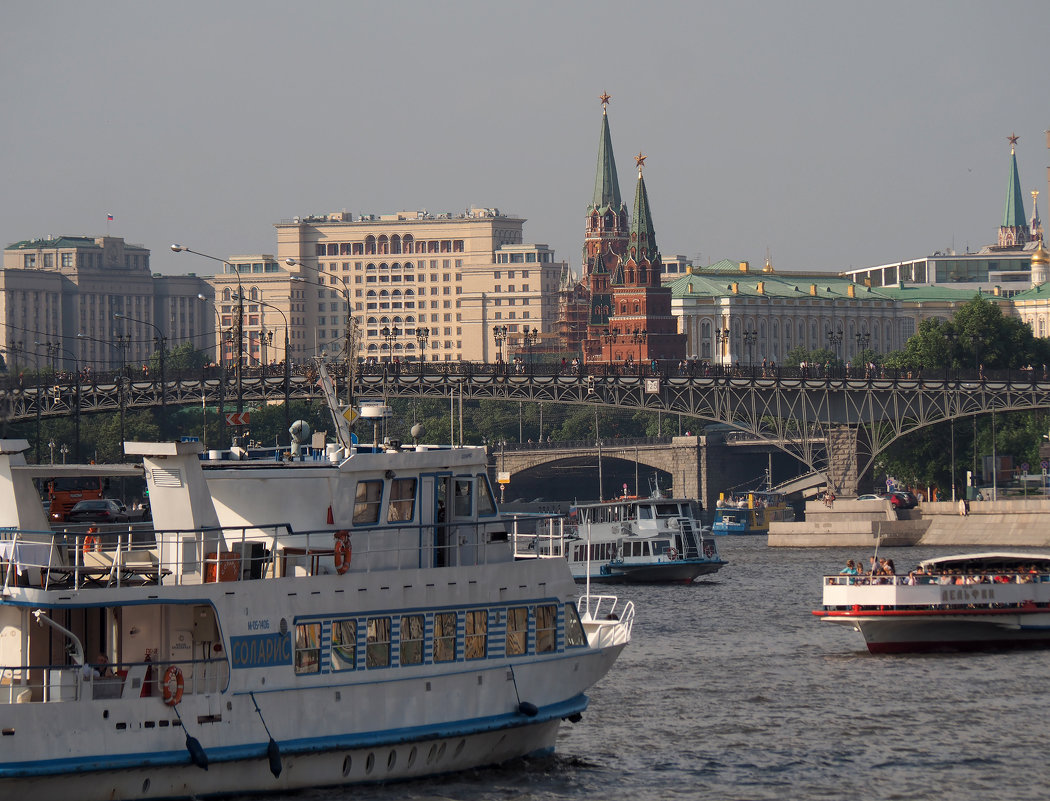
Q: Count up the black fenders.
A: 3